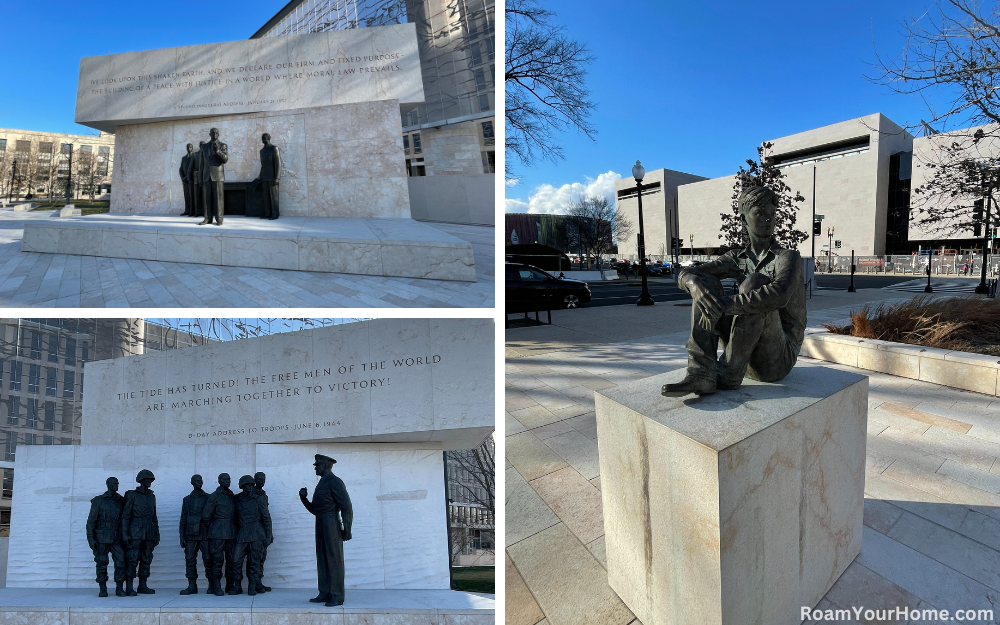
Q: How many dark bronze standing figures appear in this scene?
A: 11